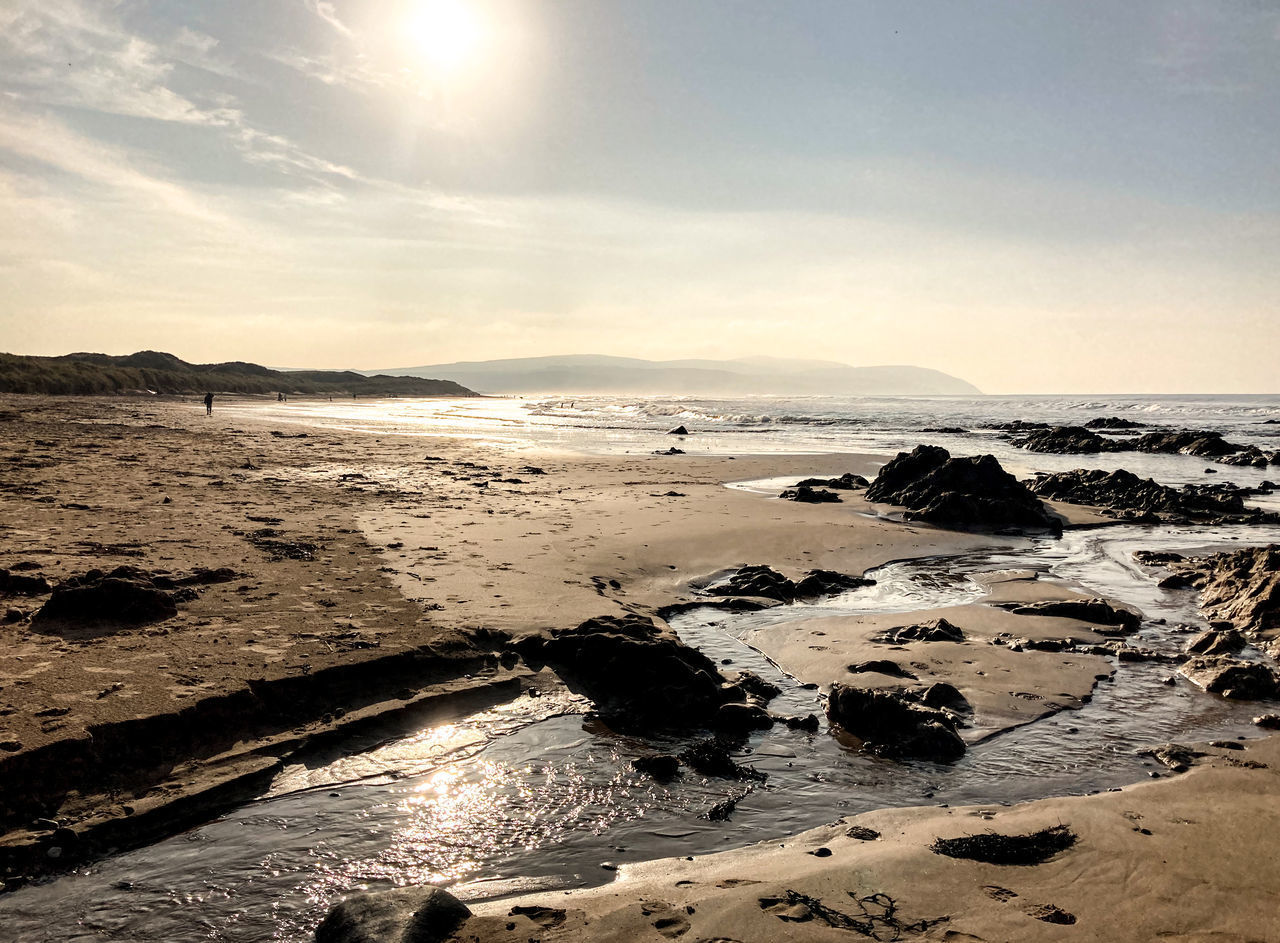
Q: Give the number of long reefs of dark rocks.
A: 2